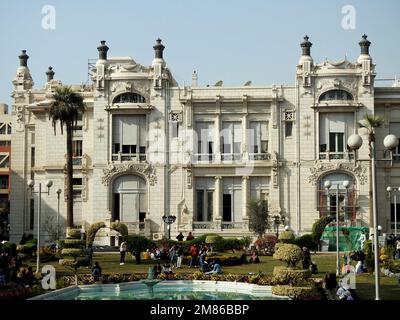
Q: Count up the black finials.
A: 6